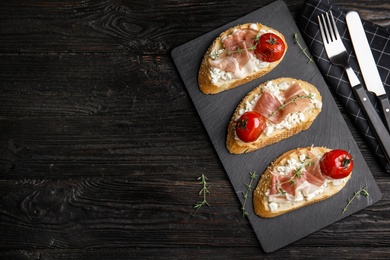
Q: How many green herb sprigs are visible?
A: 7